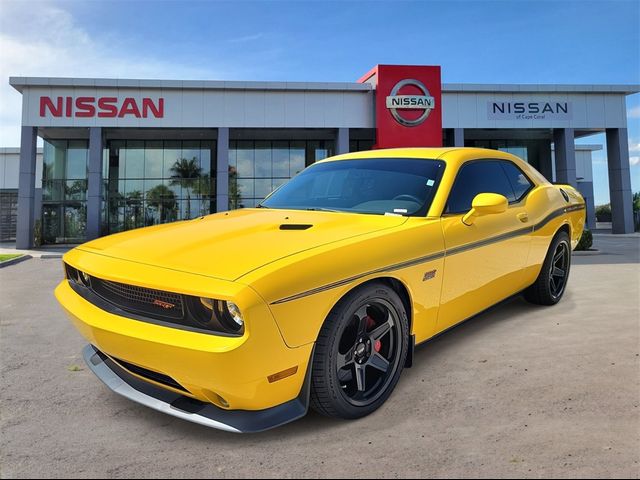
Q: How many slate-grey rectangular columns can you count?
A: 7